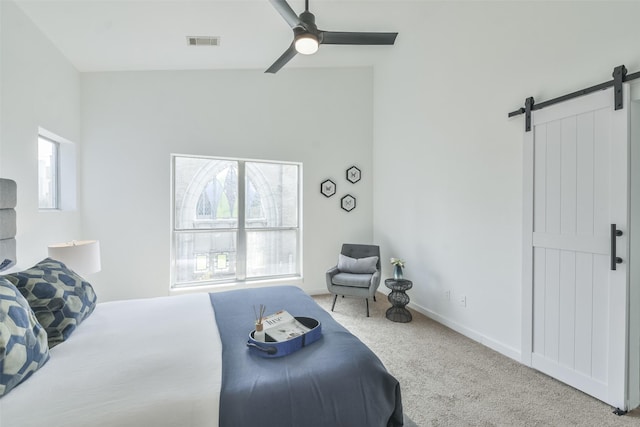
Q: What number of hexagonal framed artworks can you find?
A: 3